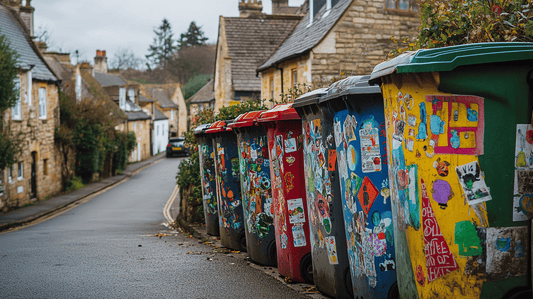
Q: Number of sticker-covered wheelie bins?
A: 7